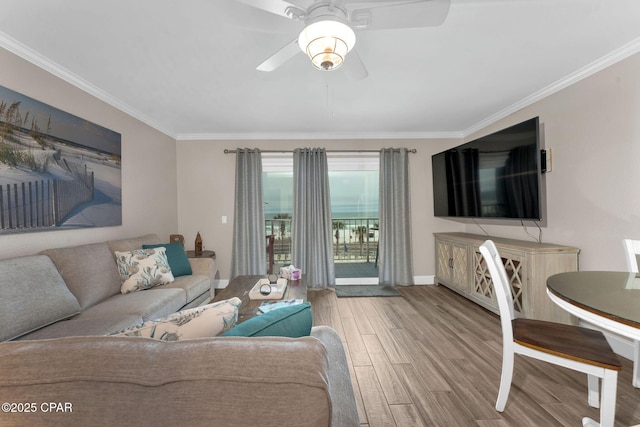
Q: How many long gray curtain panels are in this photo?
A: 3